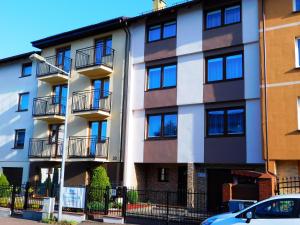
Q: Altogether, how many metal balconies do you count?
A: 6